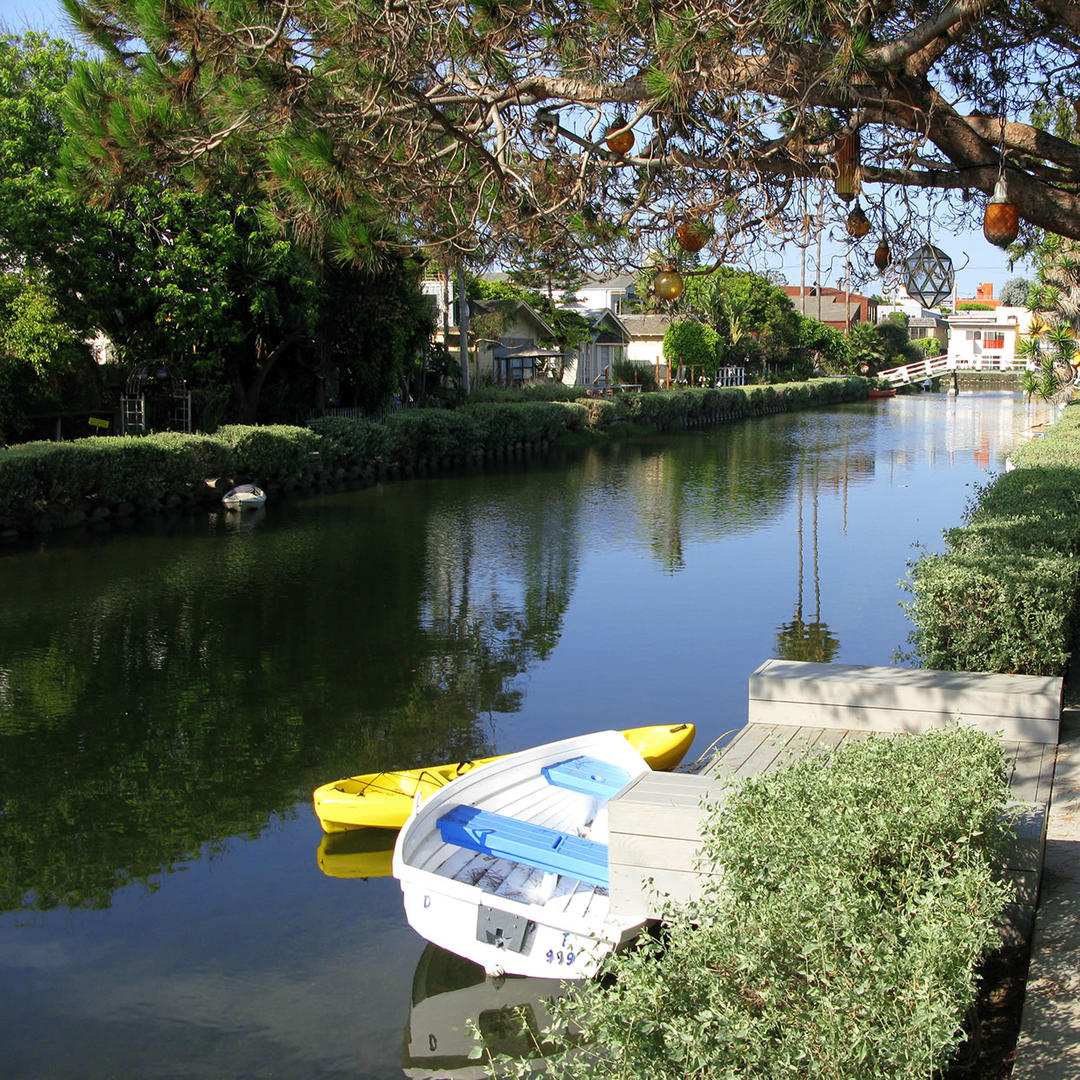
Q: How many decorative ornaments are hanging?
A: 8